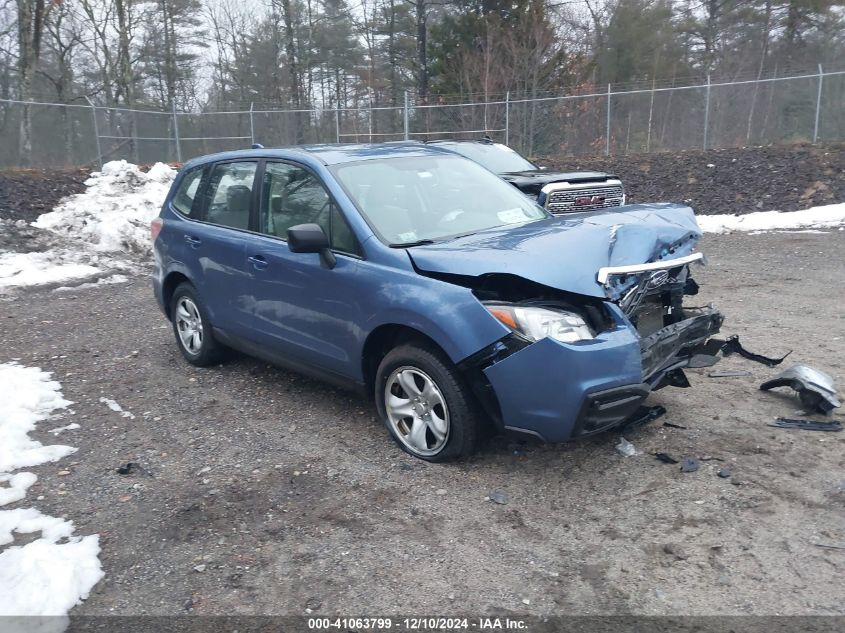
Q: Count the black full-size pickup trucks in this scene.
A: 1